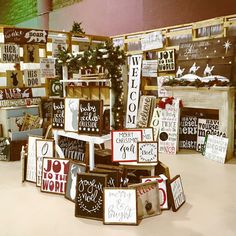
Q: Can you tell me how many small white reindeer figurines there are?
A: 3